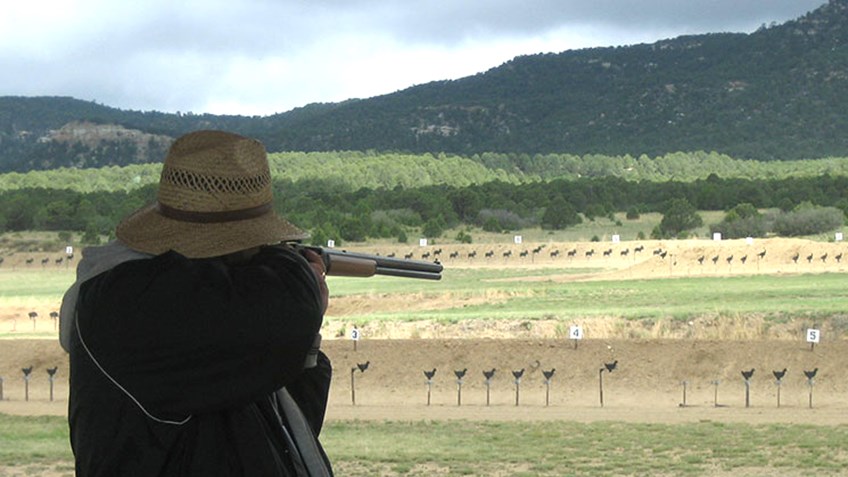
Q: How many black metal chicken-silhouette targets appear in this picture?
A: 12